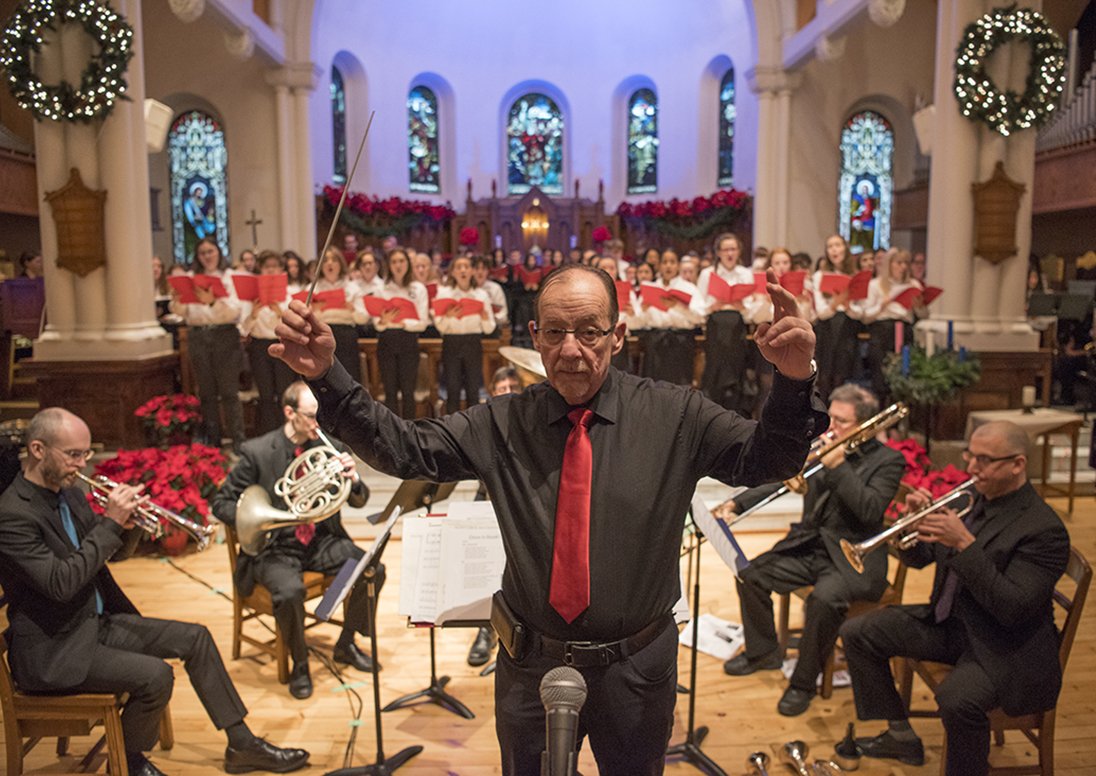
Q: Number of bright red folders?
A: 11